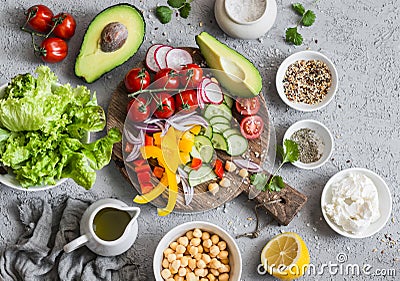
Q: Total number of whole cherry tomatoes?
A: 9